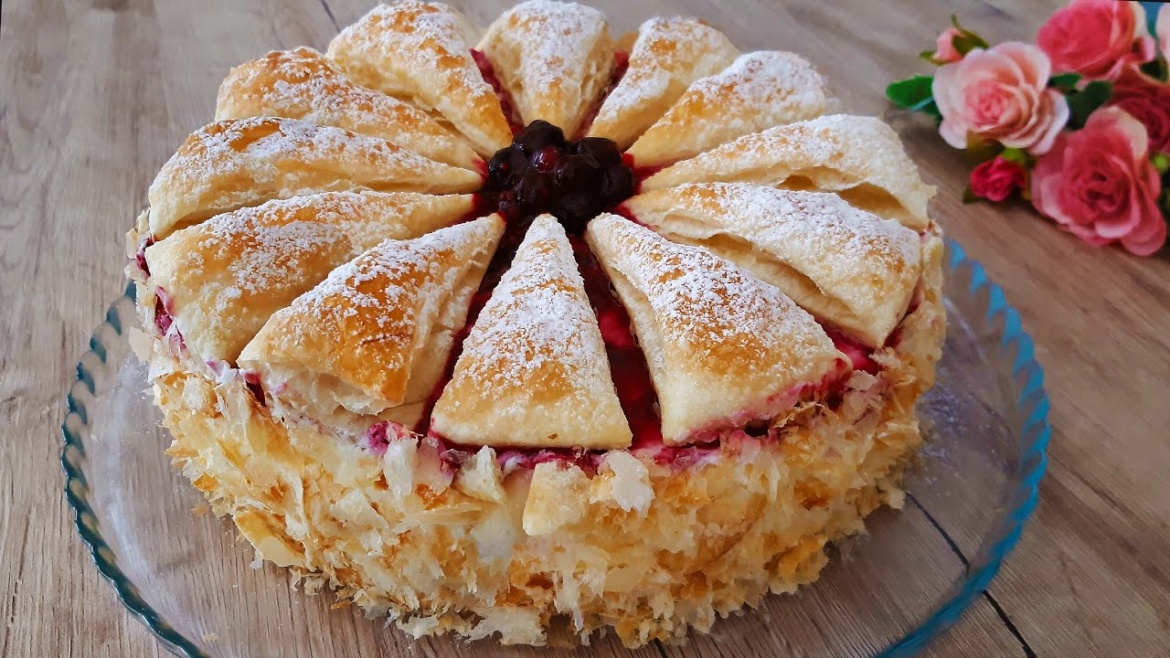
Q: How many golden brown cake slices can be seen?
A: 12